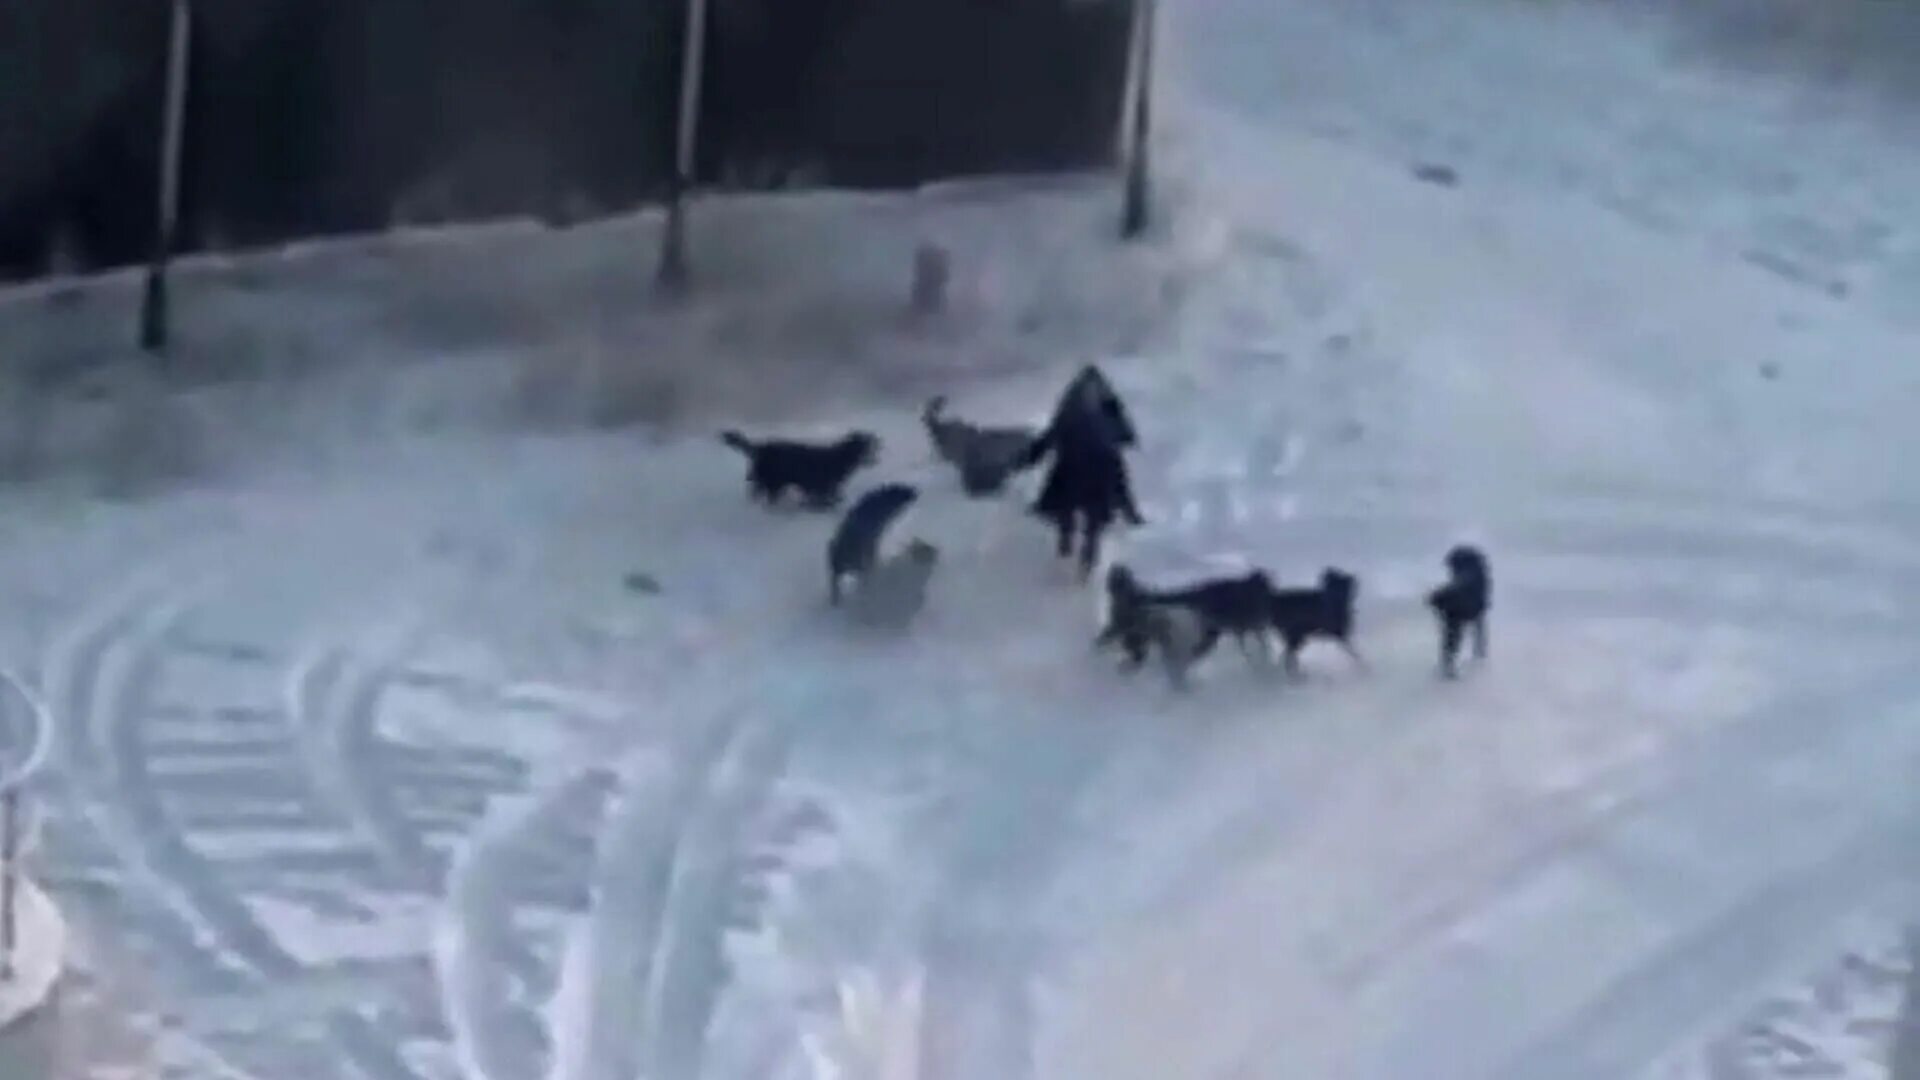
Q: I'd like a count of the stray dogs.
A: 8